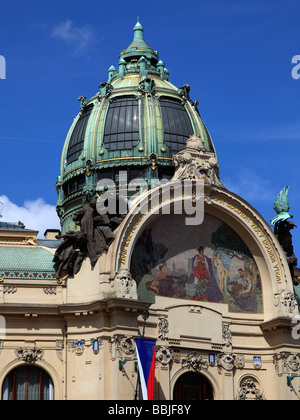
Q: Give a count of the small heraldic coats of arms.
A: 6